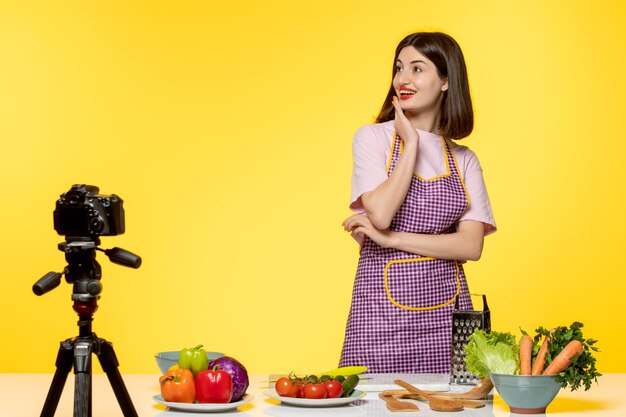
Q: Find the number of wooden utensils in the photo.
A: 4